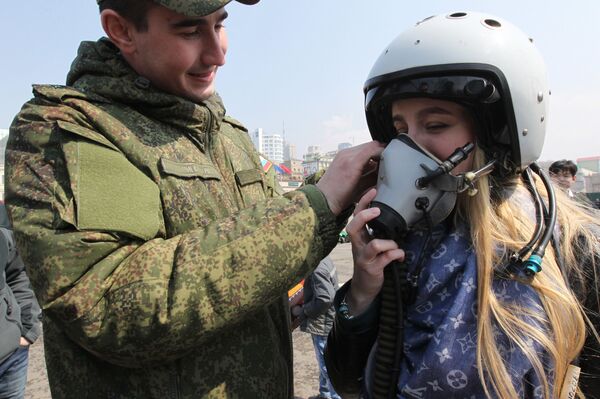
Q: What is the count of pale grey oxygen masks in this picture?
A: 1